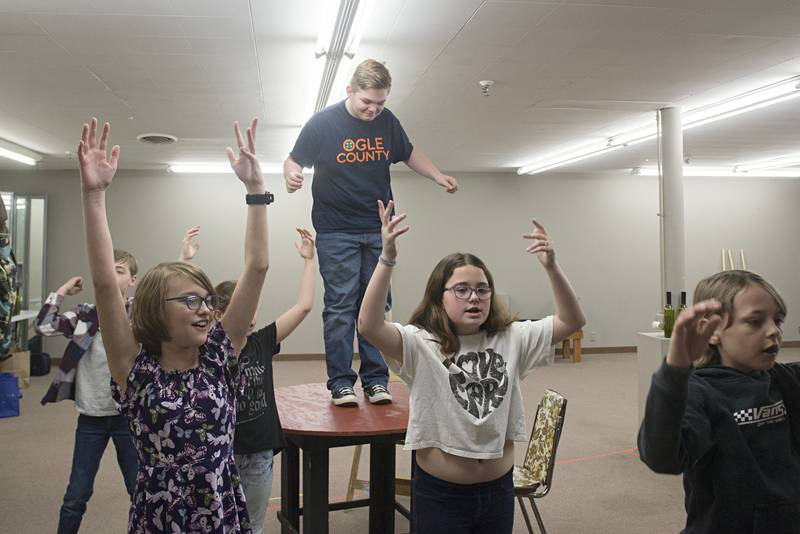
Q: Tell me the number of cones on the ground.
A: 0